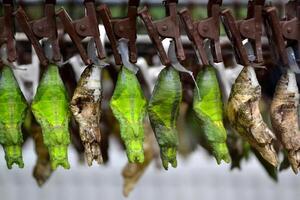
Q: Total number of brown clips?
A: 8